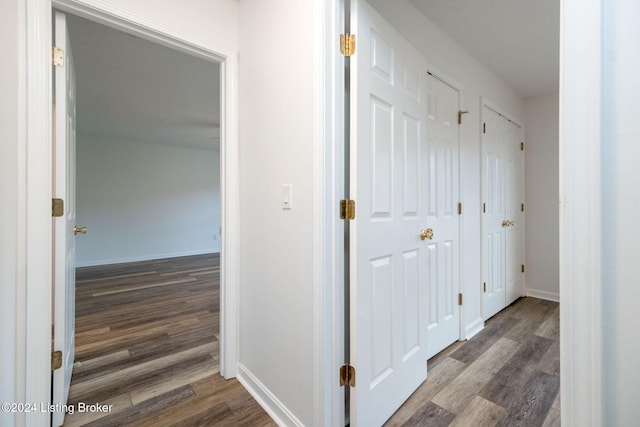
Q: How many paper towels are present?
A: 0